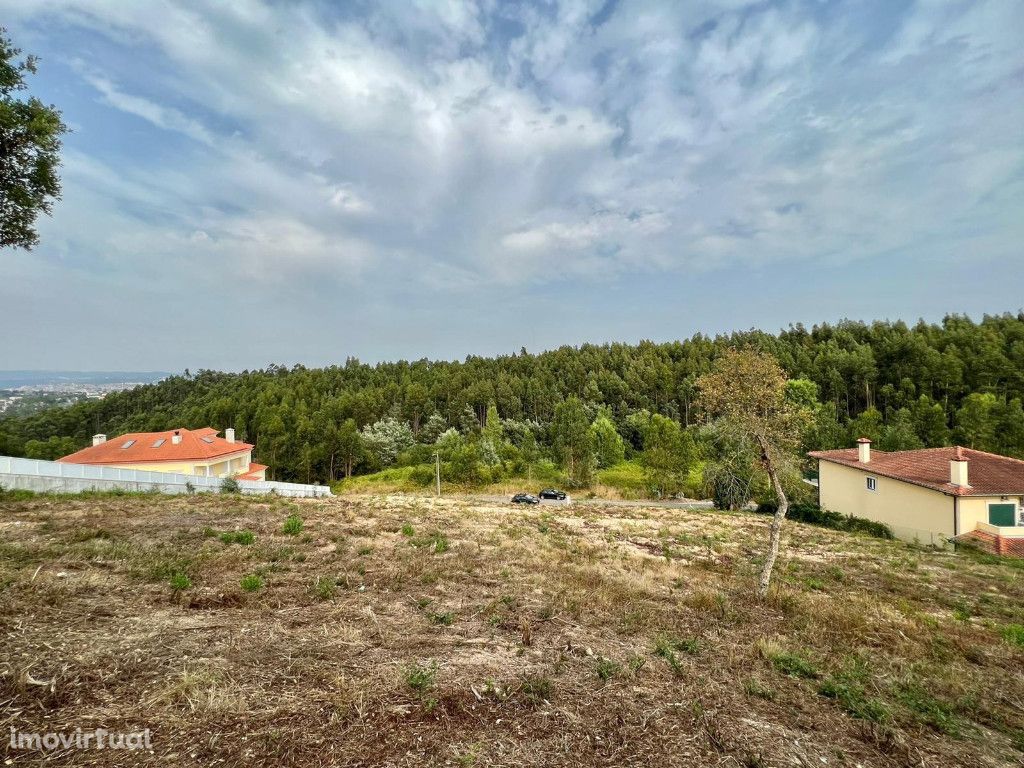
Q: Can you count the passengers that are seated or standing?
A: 0